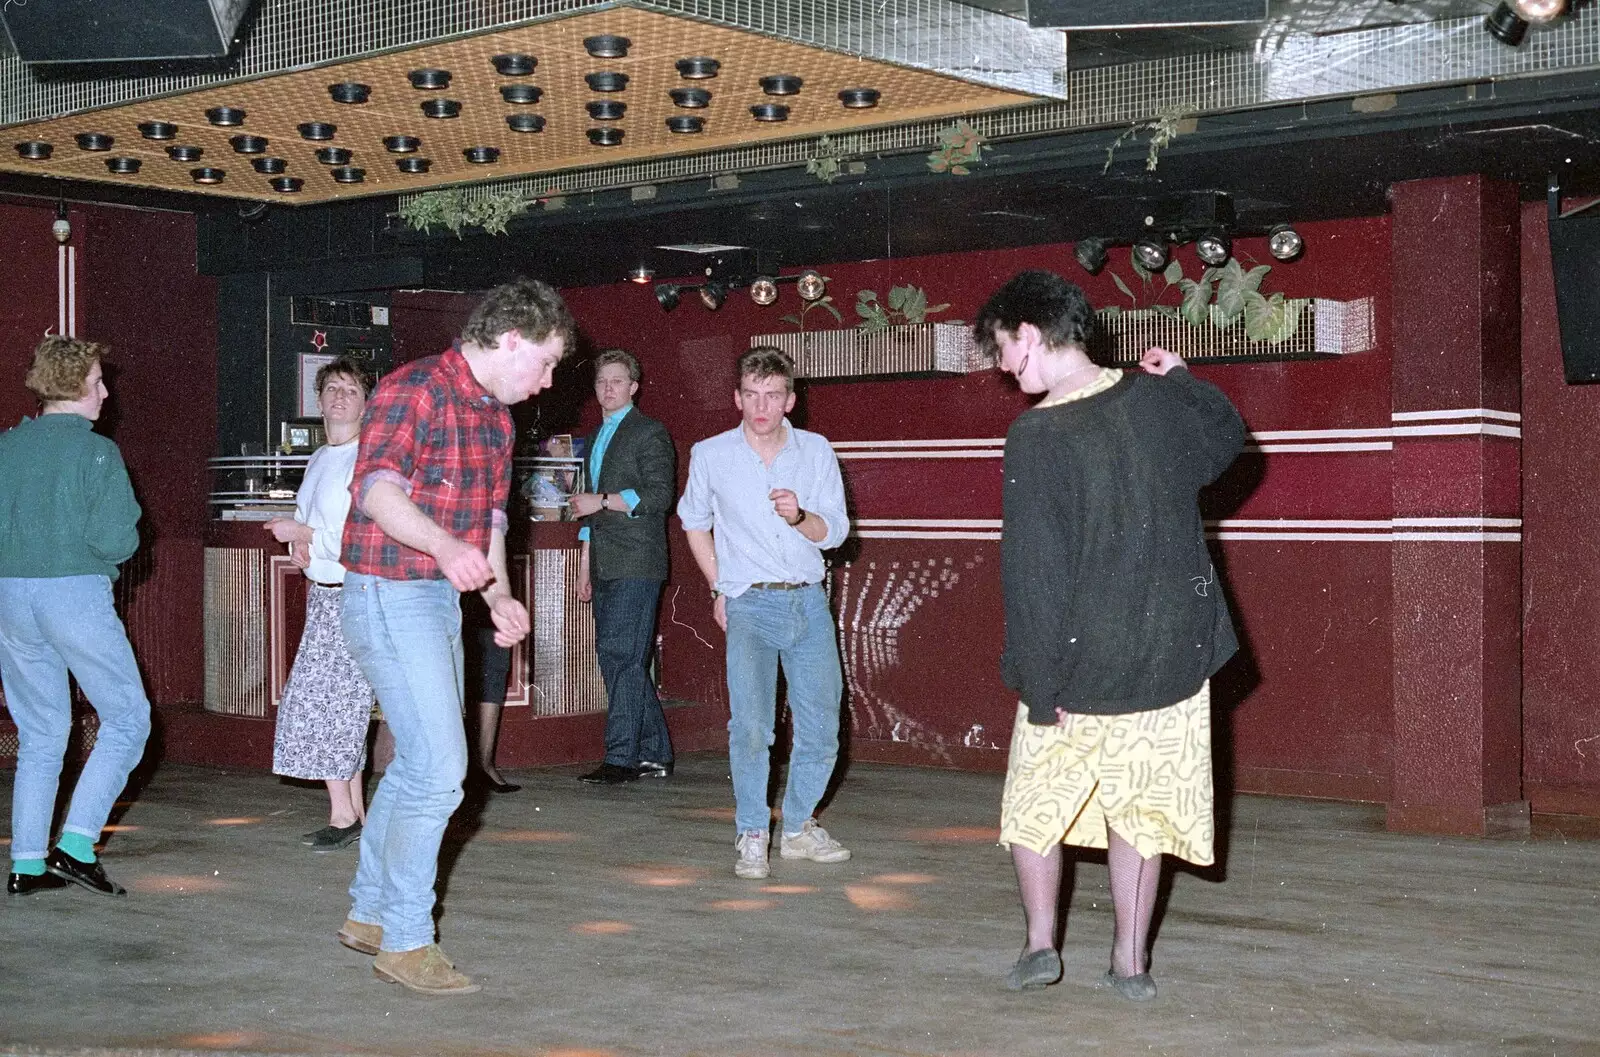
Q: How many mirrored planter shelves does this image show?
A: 2